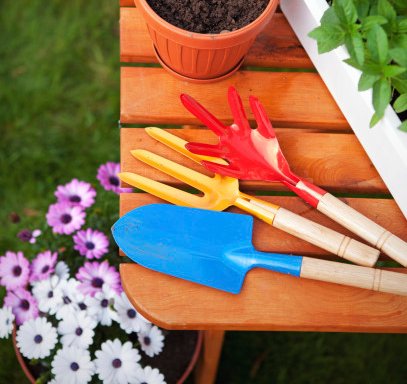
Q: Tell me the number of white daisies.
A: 12